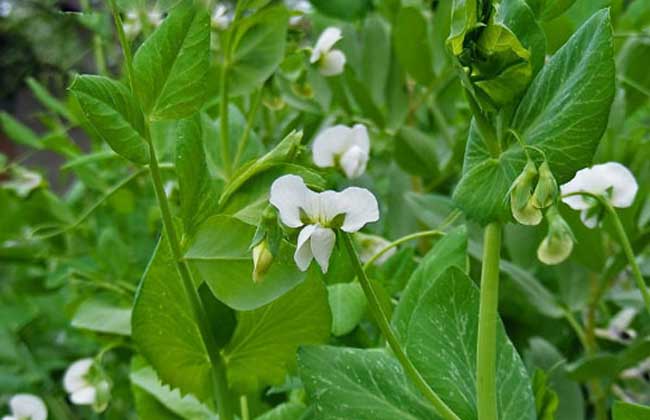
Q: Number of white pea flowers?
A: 6